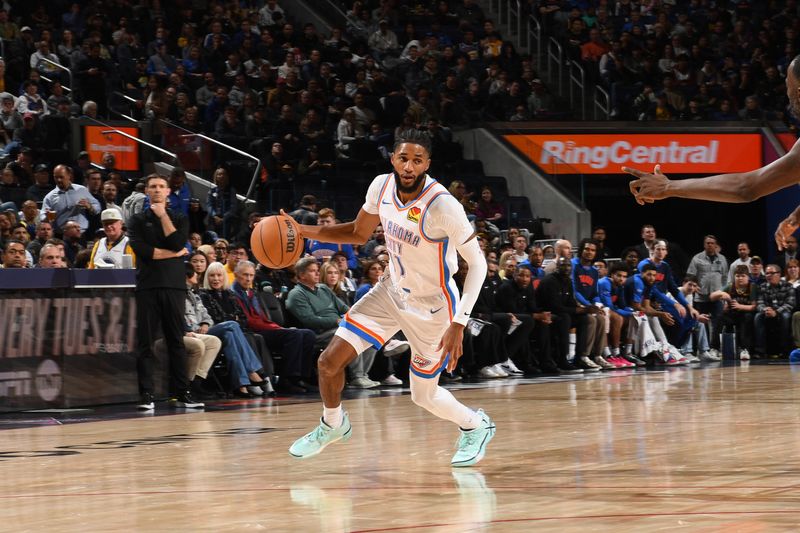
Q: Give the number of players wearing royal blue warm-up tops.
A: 5